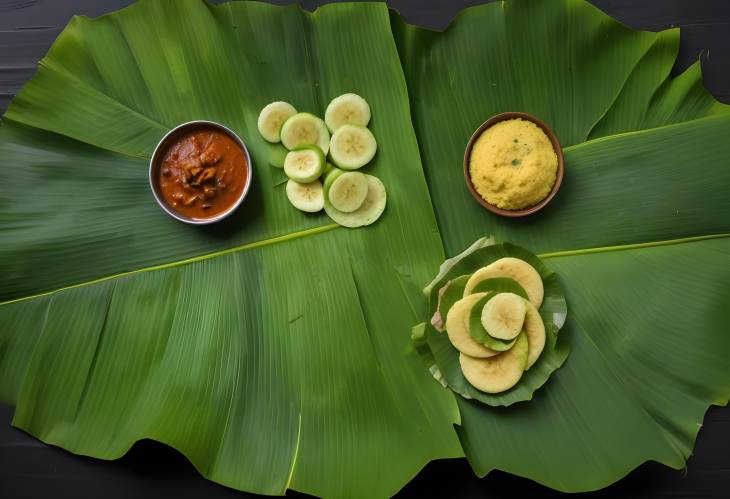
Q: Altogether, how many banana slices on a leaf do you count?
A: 13